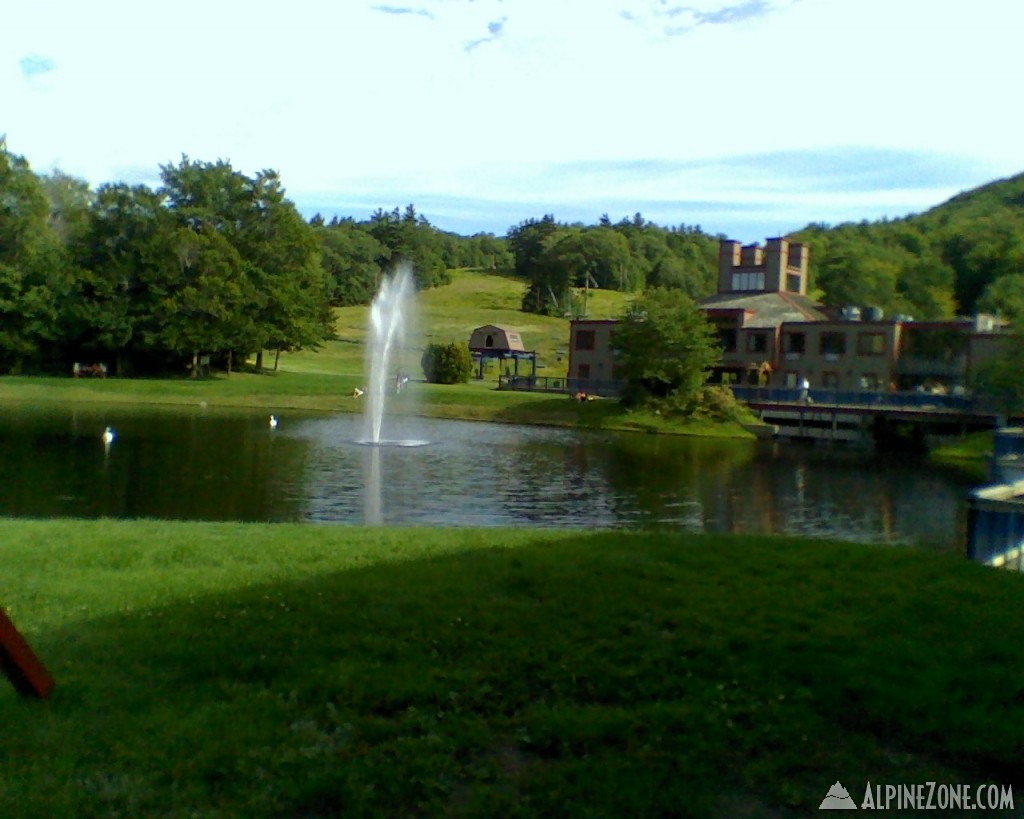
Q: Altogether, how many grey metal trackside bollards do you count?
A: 0